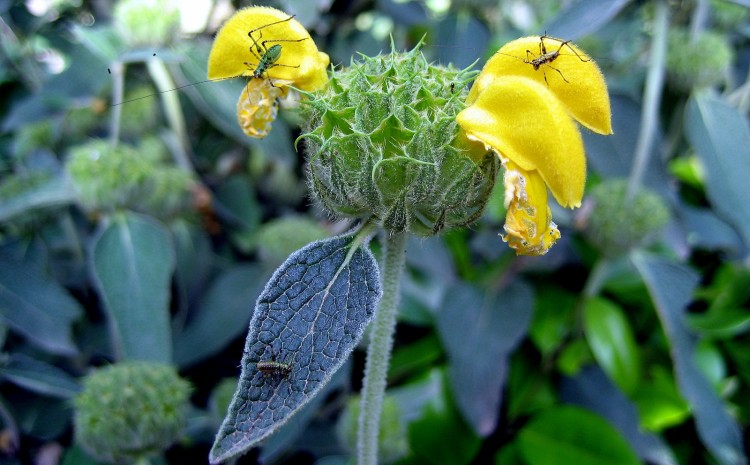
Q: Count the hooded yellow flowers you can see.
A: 3